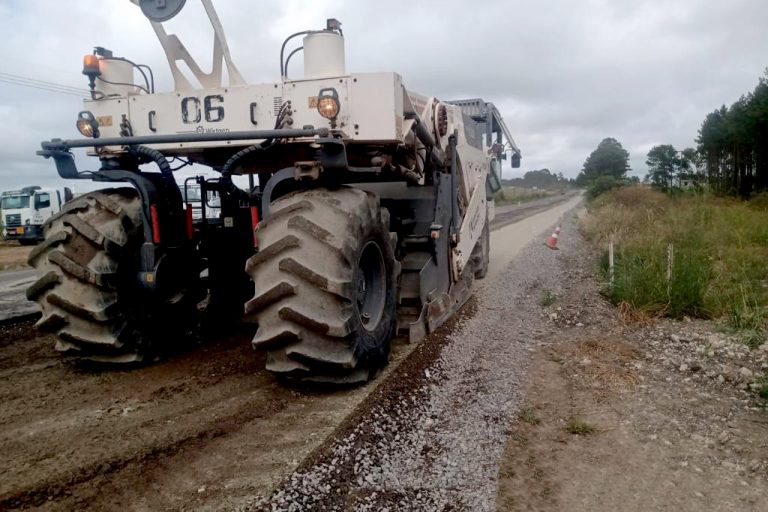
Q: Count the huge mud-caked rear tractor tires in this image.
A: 2